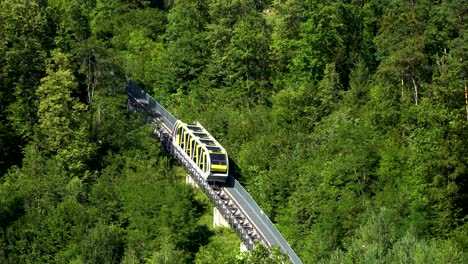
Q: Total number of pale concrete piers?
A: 3